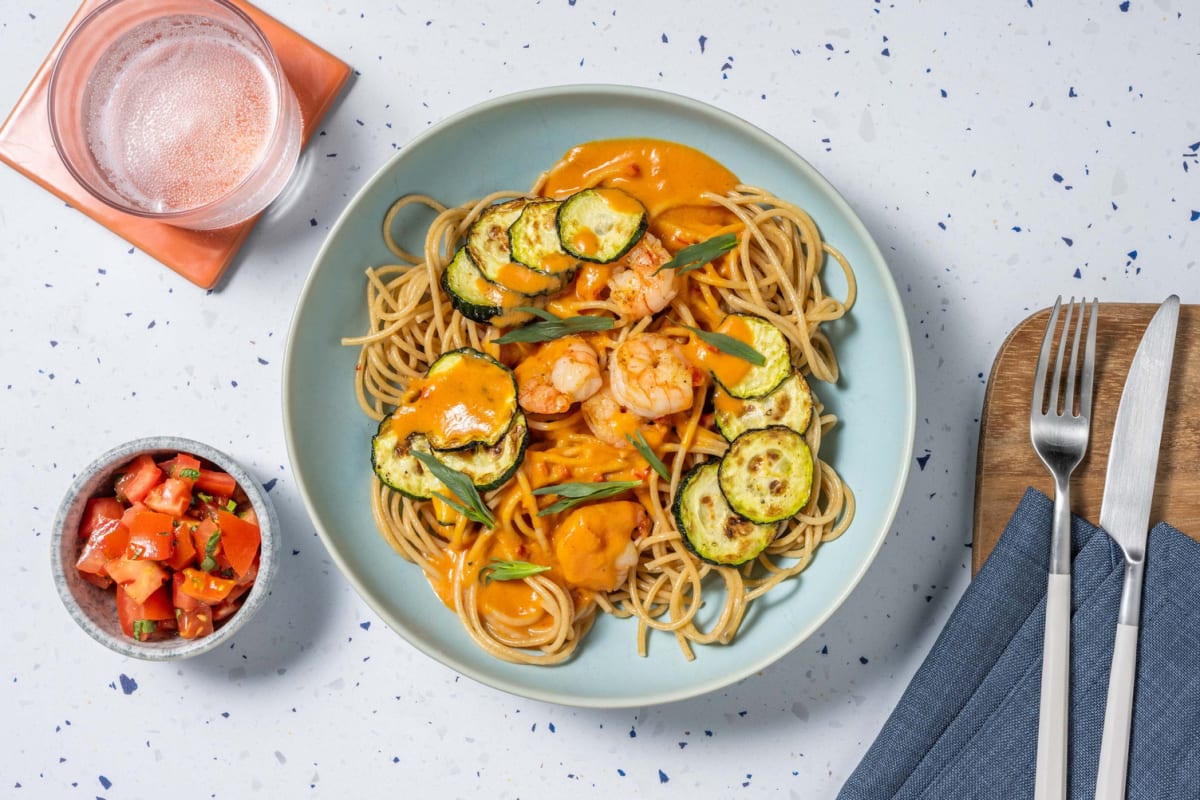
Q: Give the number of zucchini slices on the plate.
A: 11